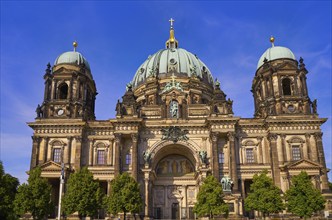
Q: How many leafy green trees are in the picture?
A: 7